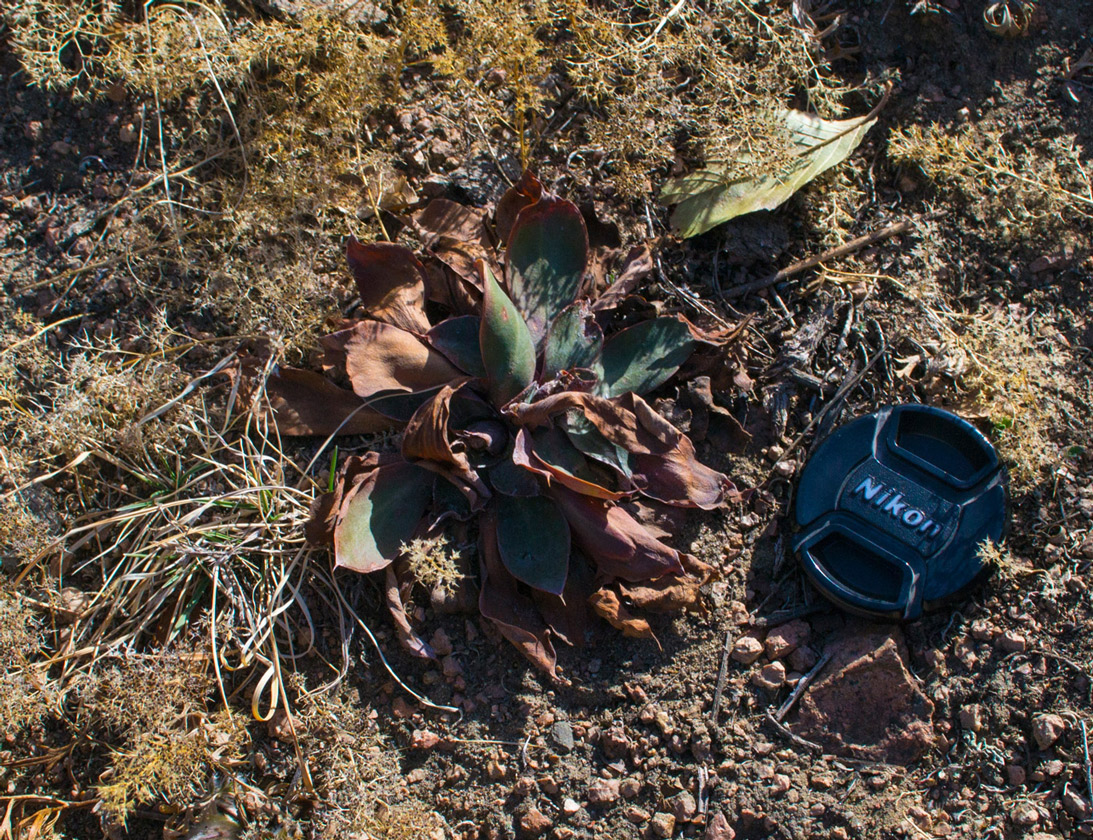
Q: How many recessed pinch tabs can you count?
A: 2